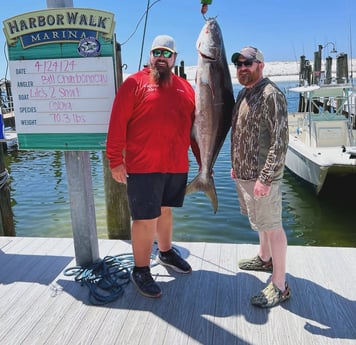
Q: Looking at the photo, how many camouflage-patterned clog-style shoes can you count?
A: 2